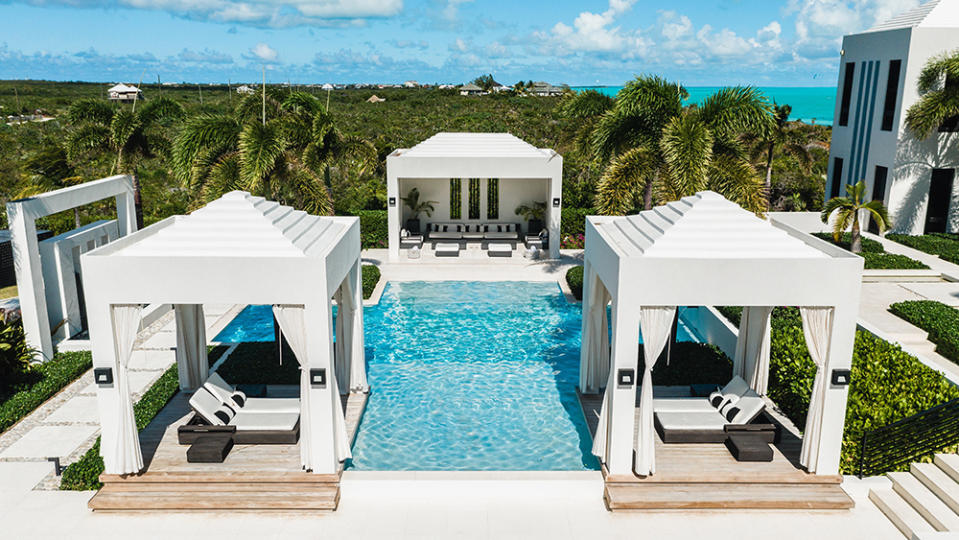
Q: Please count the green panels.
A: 3